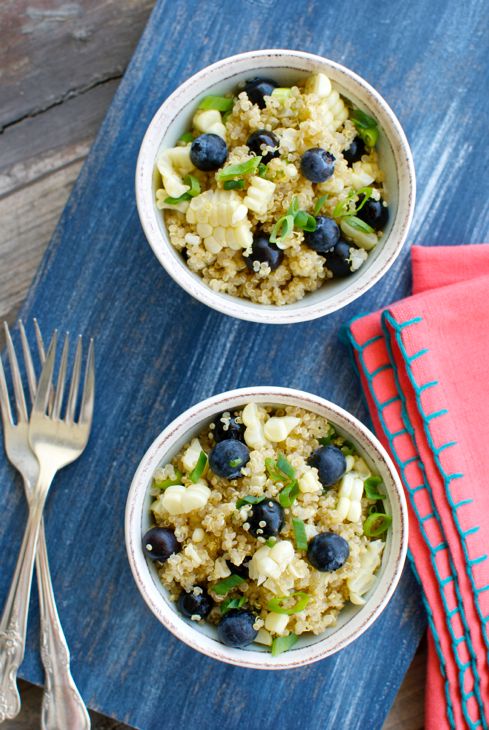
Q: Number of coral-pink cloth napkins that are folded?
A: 2